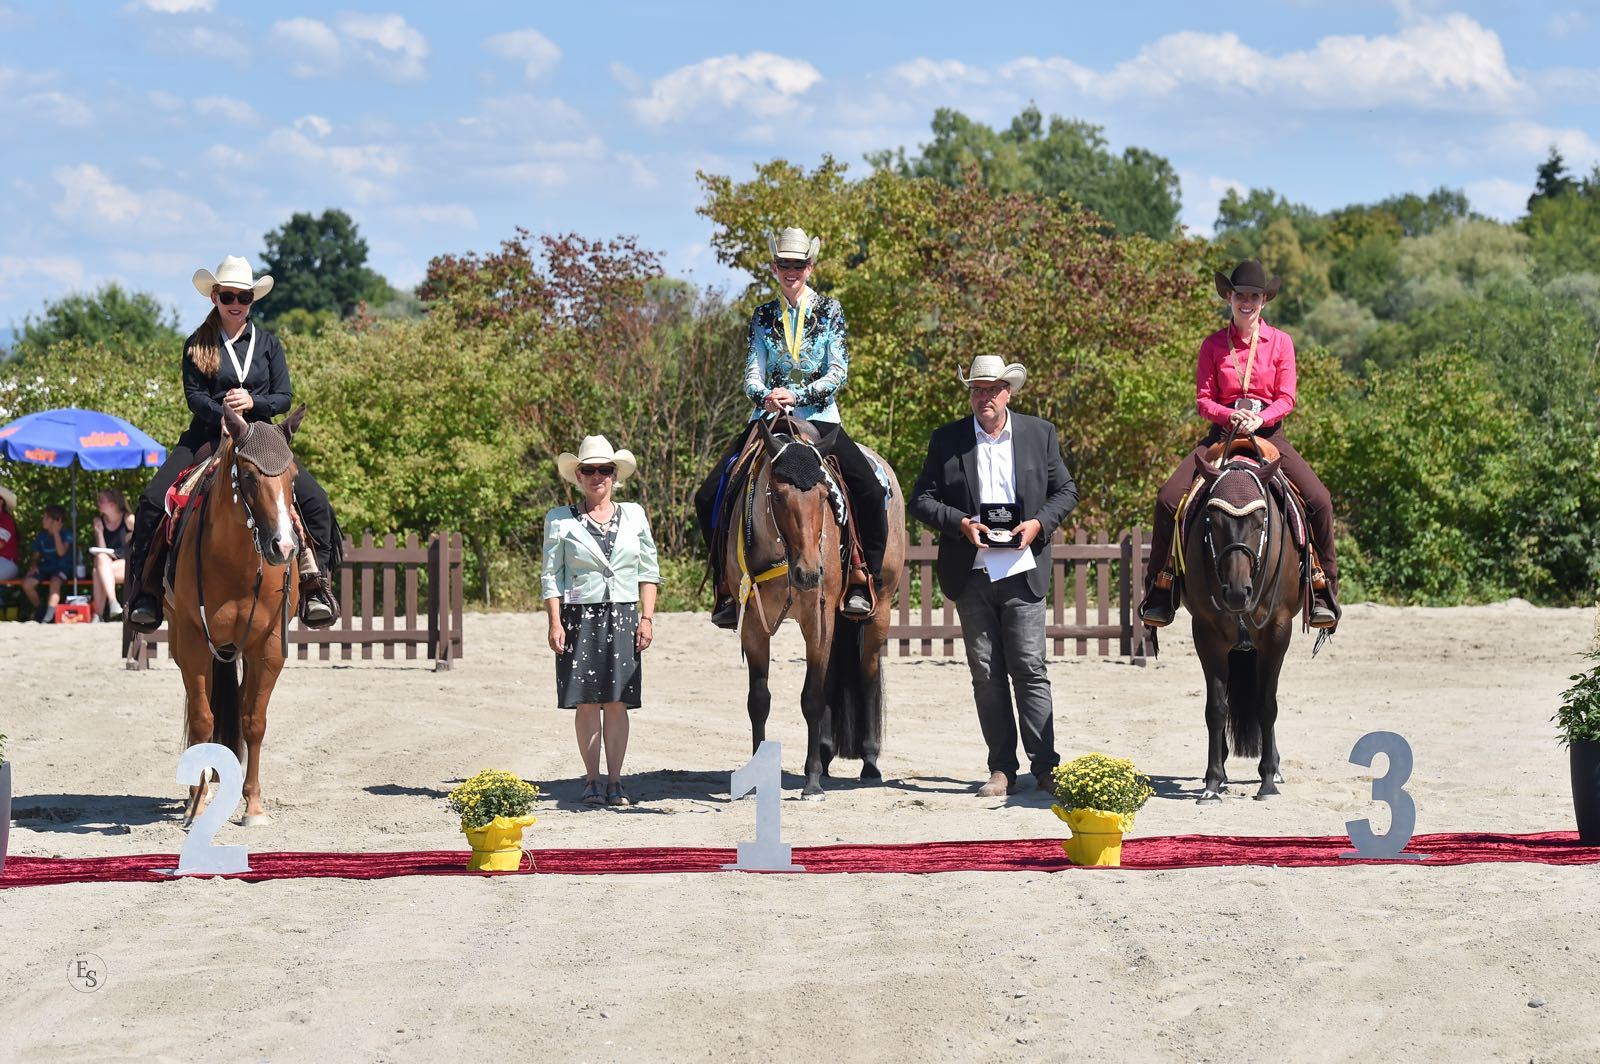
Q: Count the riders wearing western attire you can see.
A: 3